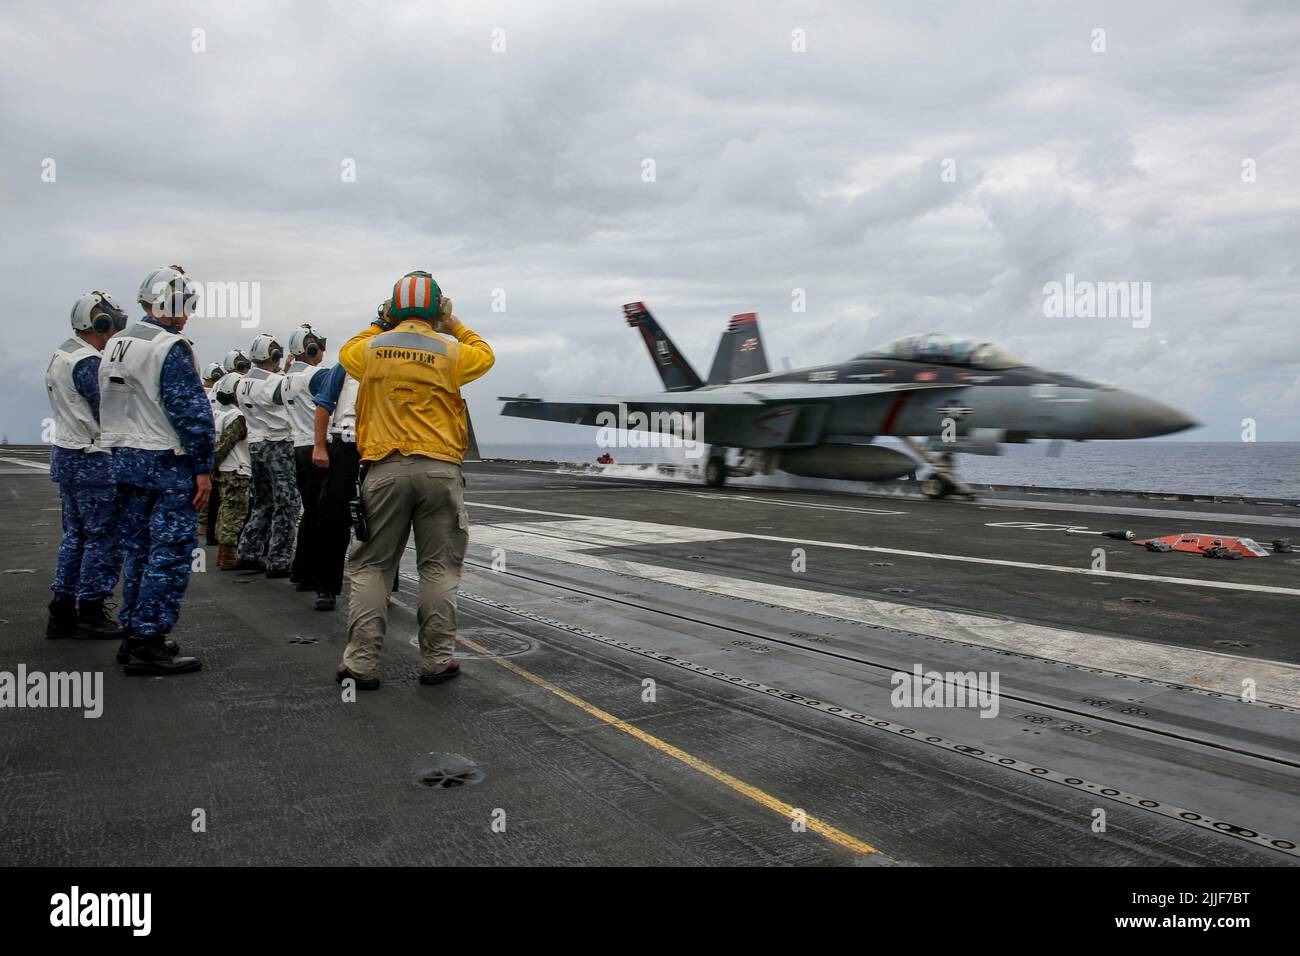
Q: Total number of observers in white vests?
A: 8